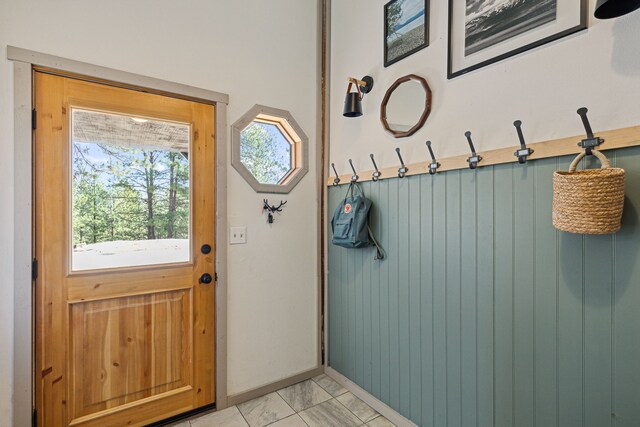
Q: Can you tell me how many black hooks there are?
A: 8